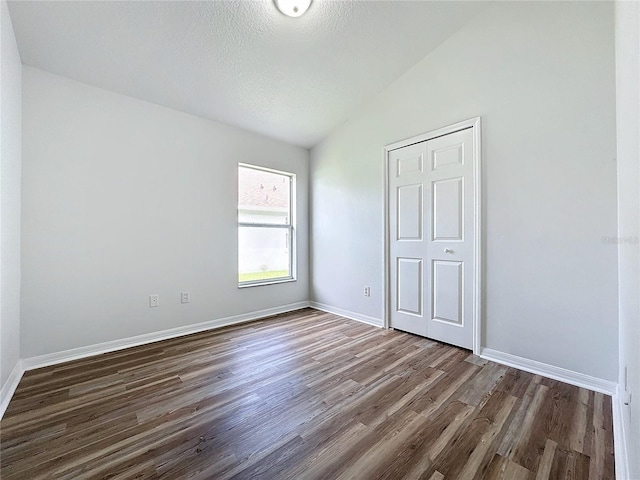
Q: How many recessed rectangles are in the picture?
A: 6